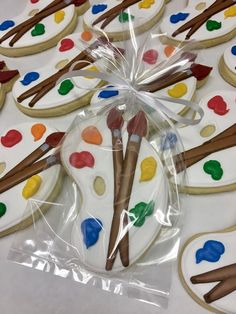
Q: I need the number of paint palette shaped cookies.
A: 11